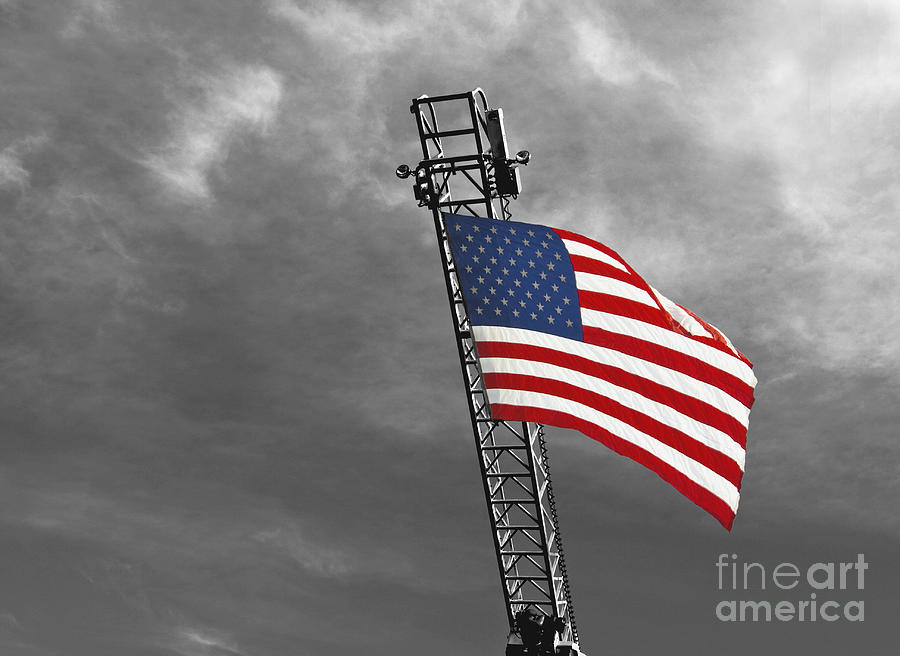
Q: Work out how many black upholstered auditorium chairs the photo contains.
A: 0